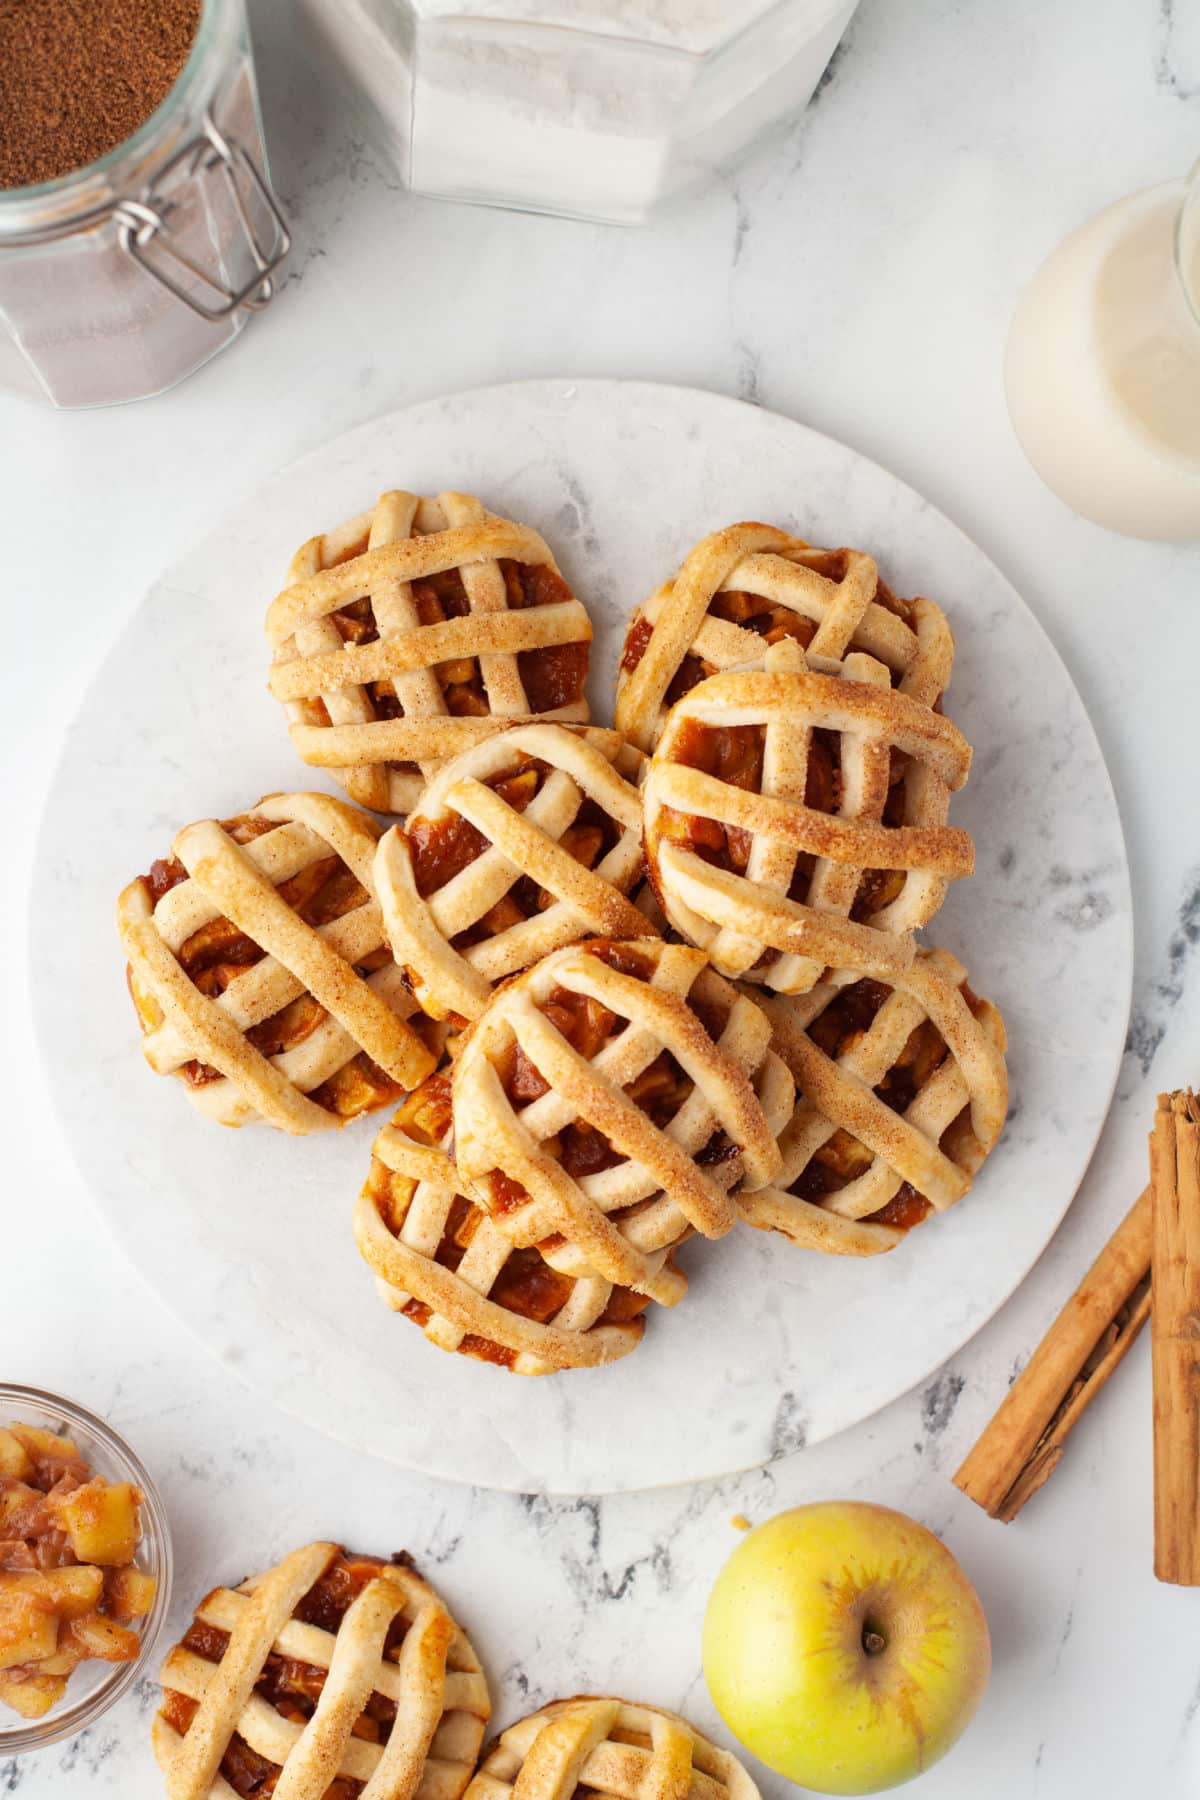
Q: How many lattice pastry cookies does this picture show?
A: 10